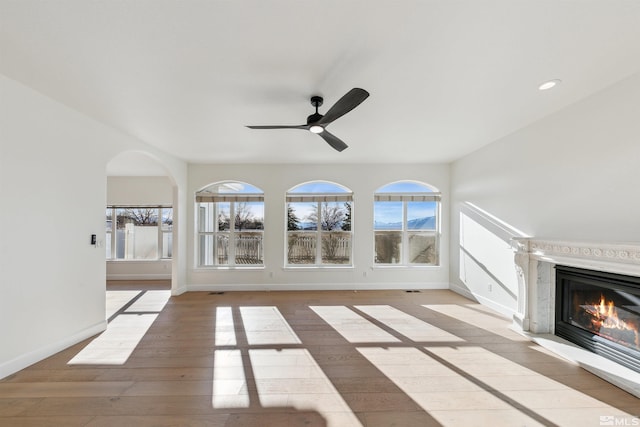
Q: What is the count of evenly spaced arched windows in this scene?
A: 3